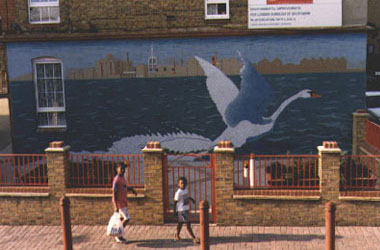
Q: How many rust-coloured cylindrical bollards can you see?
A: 3